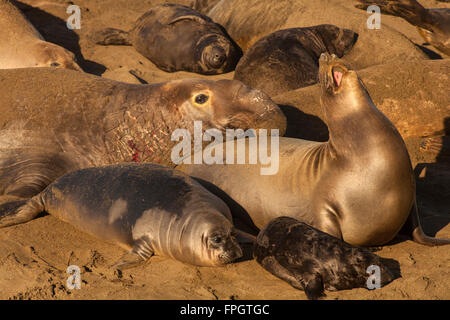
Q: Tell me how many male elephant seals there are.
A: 1